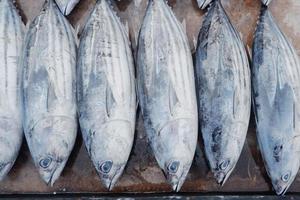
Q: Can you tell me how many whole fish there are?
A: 5